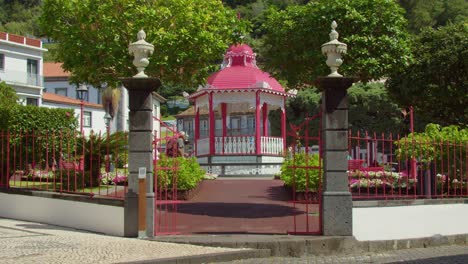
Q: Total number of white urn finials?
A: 2